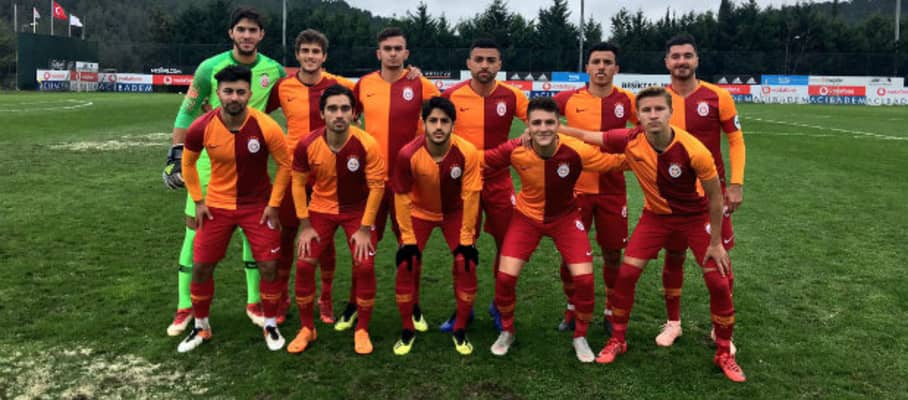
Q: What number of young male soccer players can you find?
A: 11